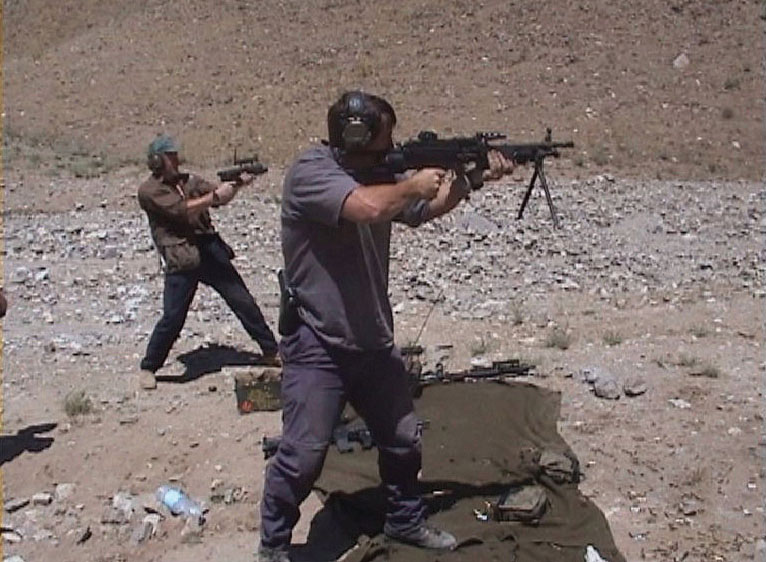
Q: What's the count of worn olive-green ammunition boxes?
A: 1